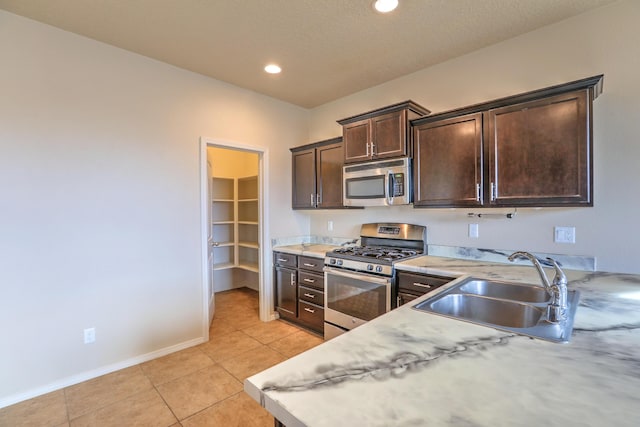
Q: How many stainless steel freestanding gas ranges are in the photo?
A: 1